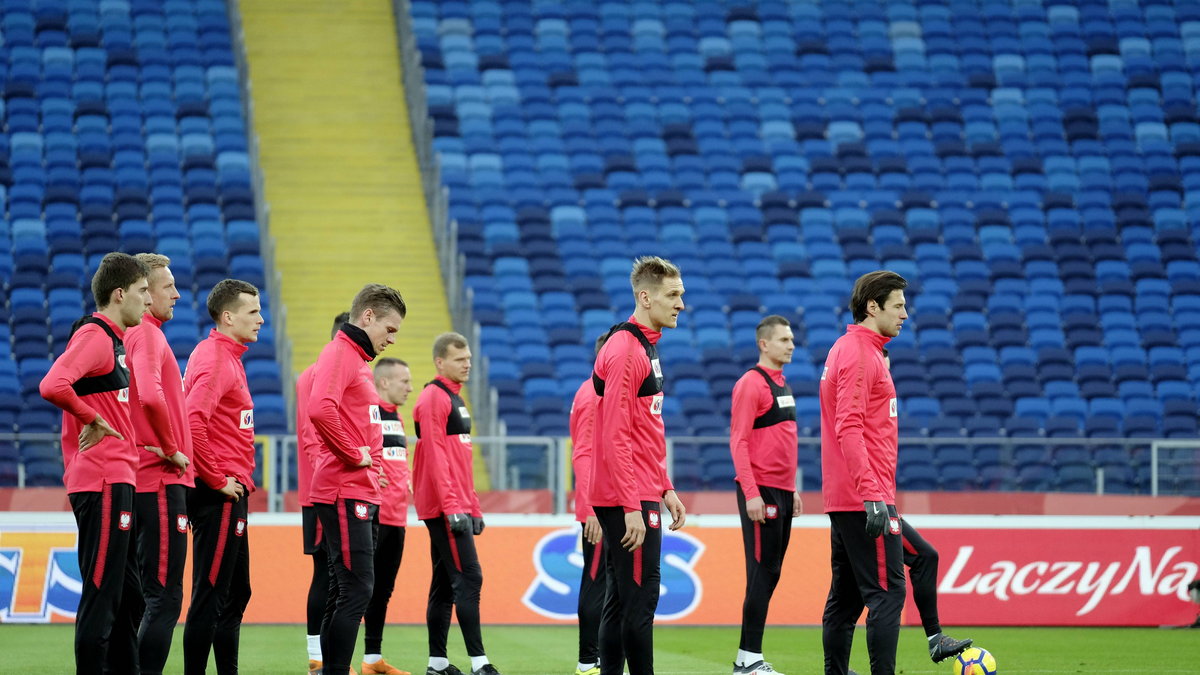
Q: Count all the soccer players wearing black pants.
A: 12